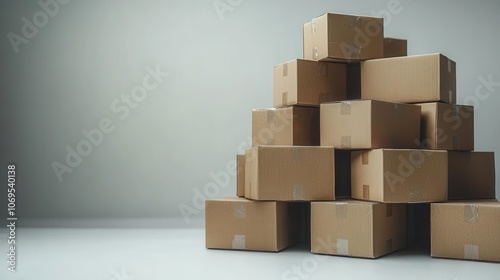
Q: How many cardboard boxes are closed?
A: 14